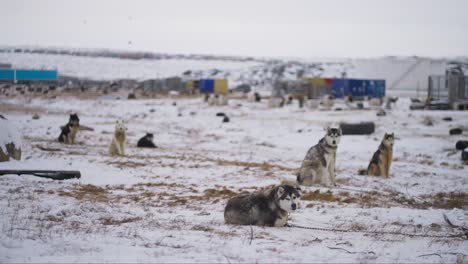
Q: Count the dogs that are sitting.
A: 4